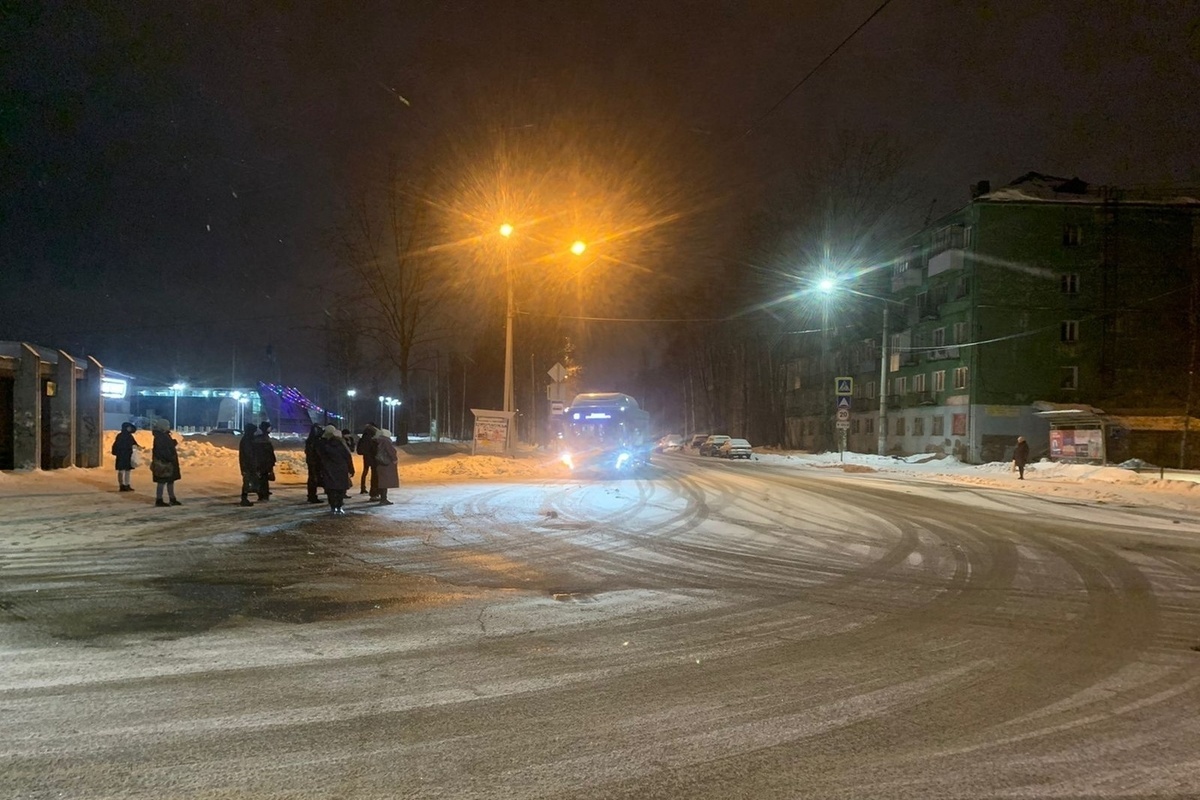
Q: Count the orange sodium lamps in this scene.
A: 2